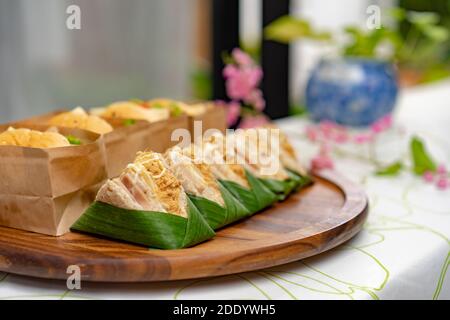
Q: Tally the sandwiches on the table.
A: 5